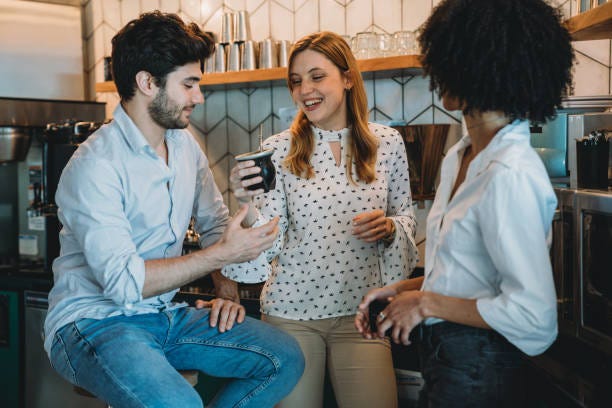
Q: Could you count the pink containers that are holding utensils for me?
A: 0